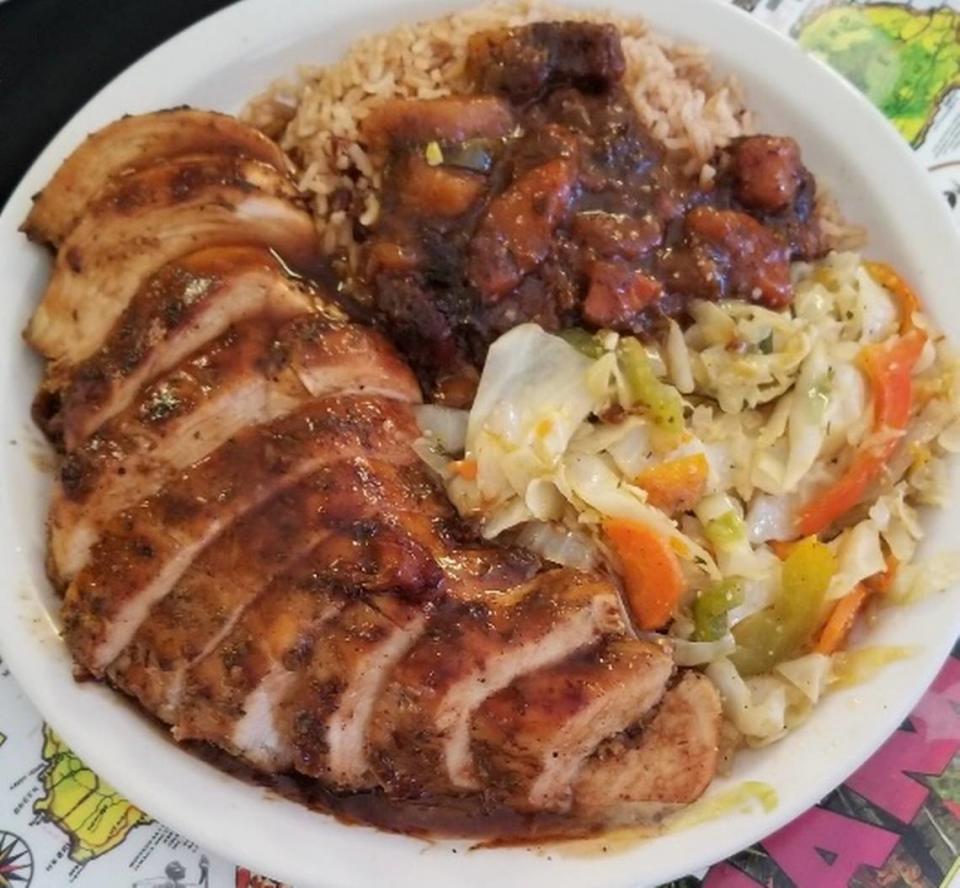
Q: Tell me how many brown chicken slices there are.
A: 11